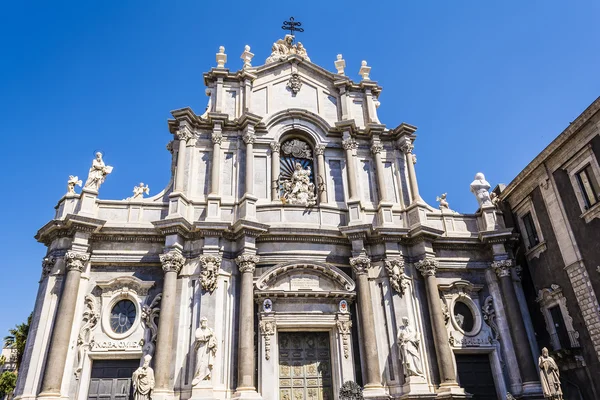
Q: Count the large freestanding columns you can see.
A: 6